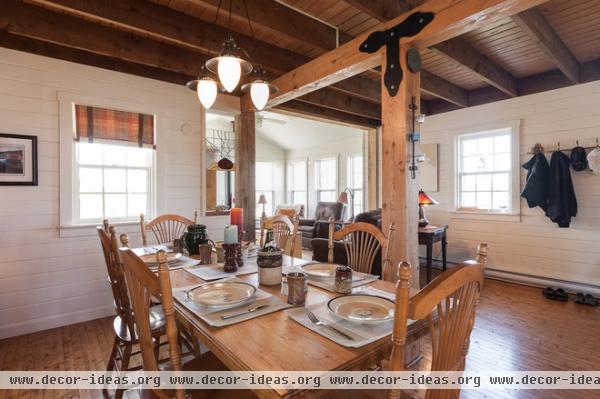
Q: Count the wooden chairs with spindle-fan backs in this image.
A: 6